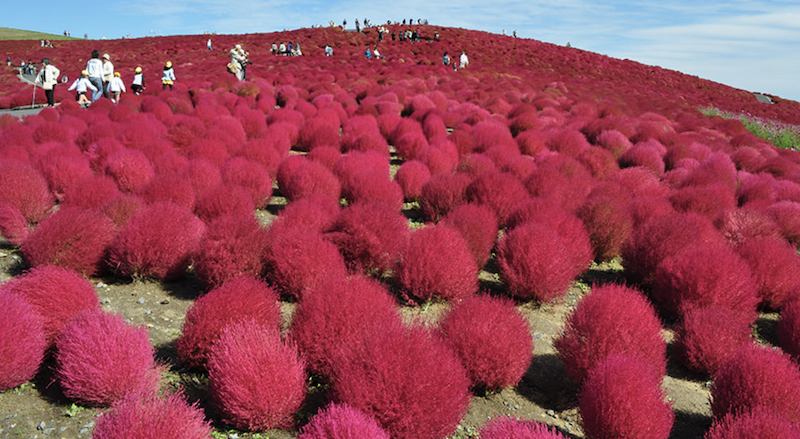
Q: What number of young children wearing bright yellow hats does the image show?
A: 4